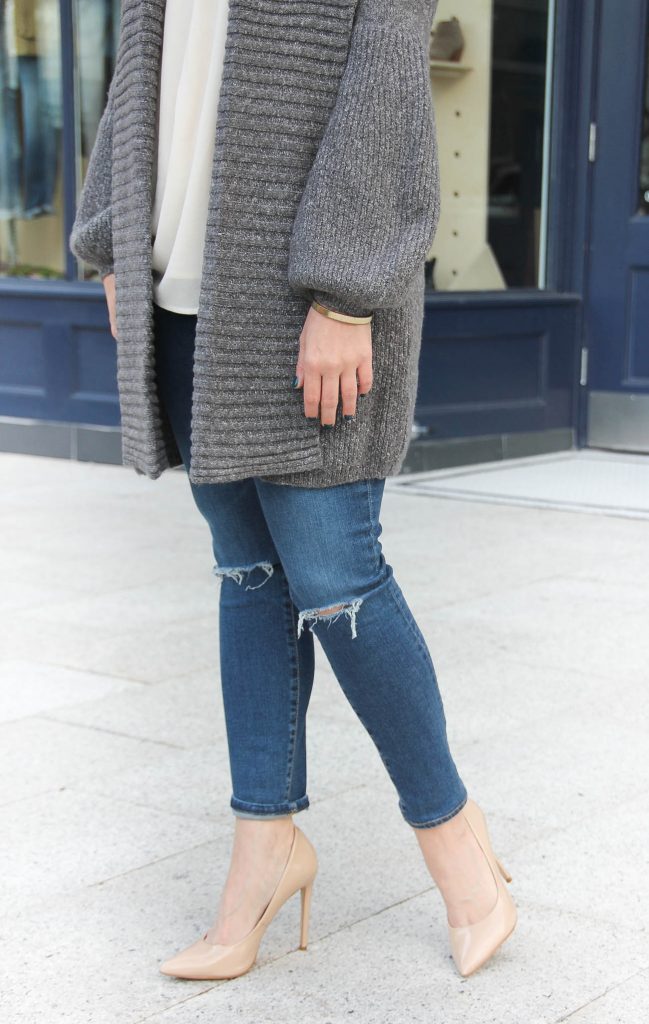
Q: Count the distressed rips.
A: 2